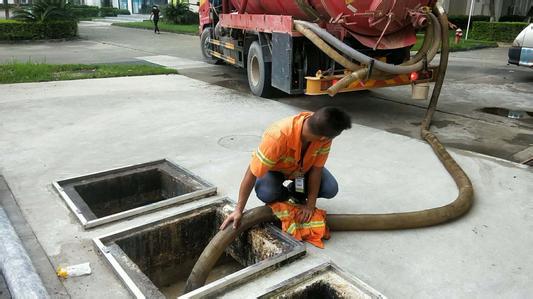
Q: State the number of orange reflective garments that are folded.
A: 1